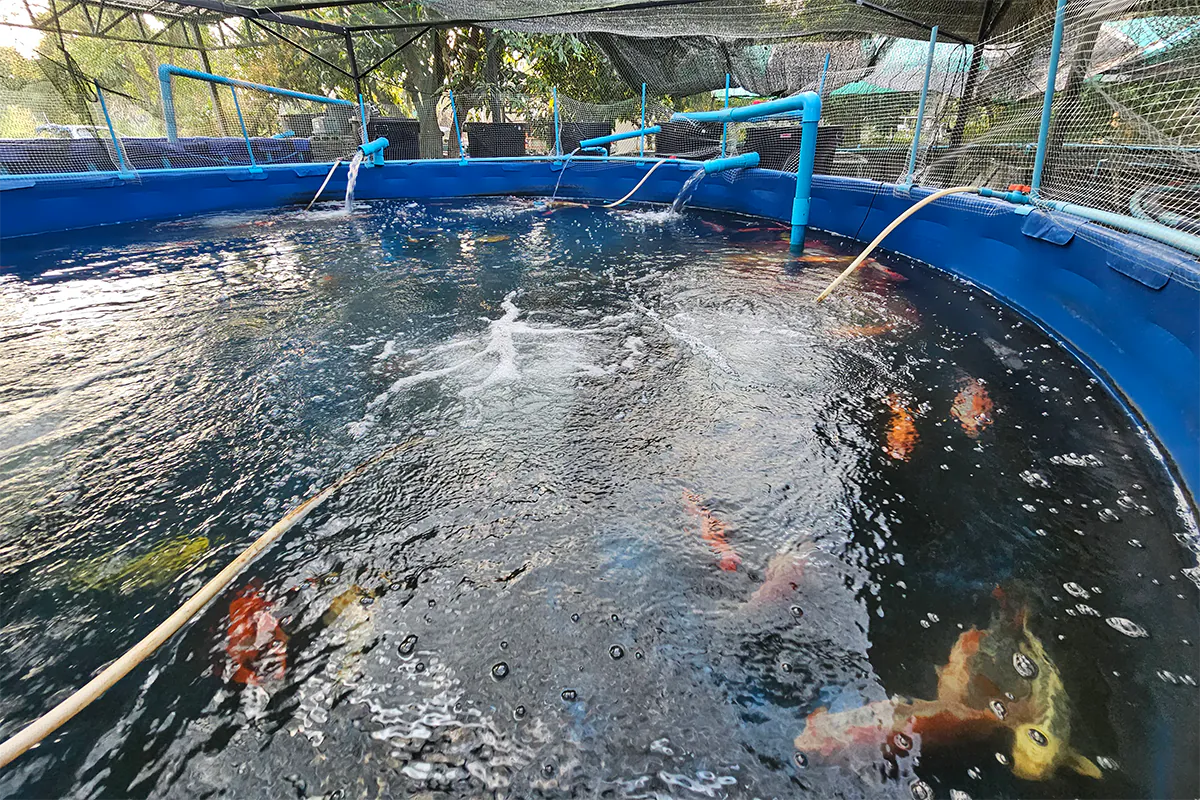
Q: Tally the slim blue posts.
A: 10